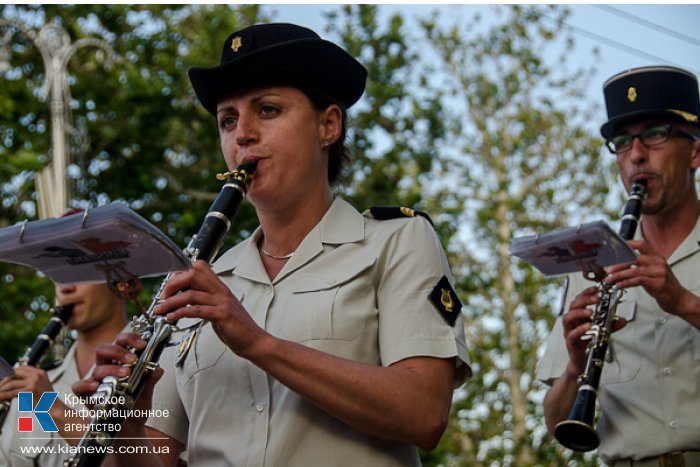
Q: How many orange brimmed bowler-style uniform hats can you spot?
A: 0